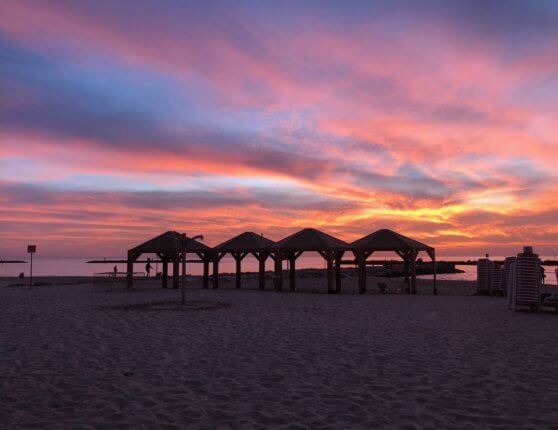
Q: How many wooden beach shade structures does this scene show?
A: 4